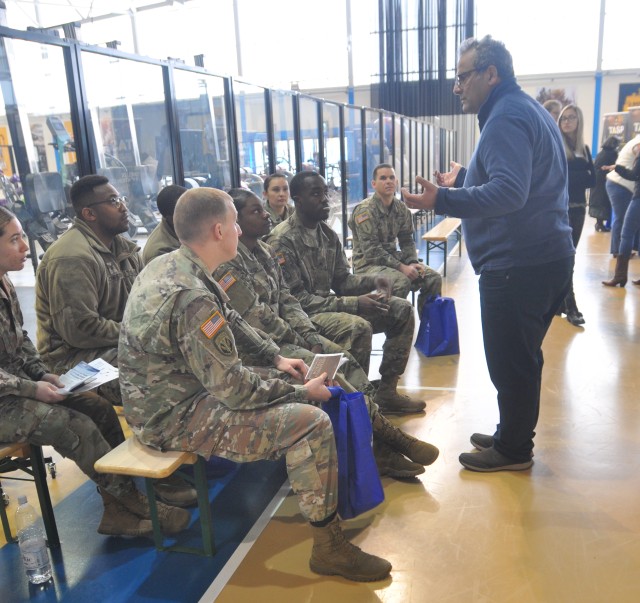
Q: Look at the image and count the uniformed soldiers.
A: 8